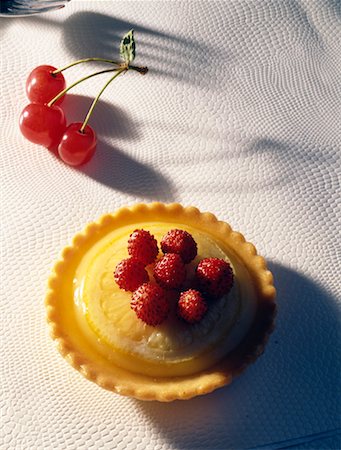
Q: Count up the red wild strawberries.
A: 7